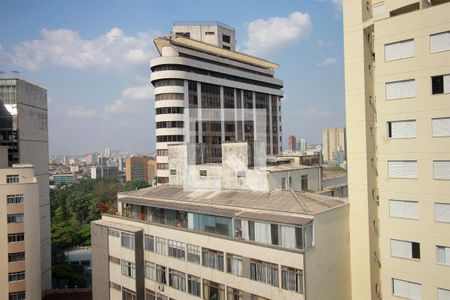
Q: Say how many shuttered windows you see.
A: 14